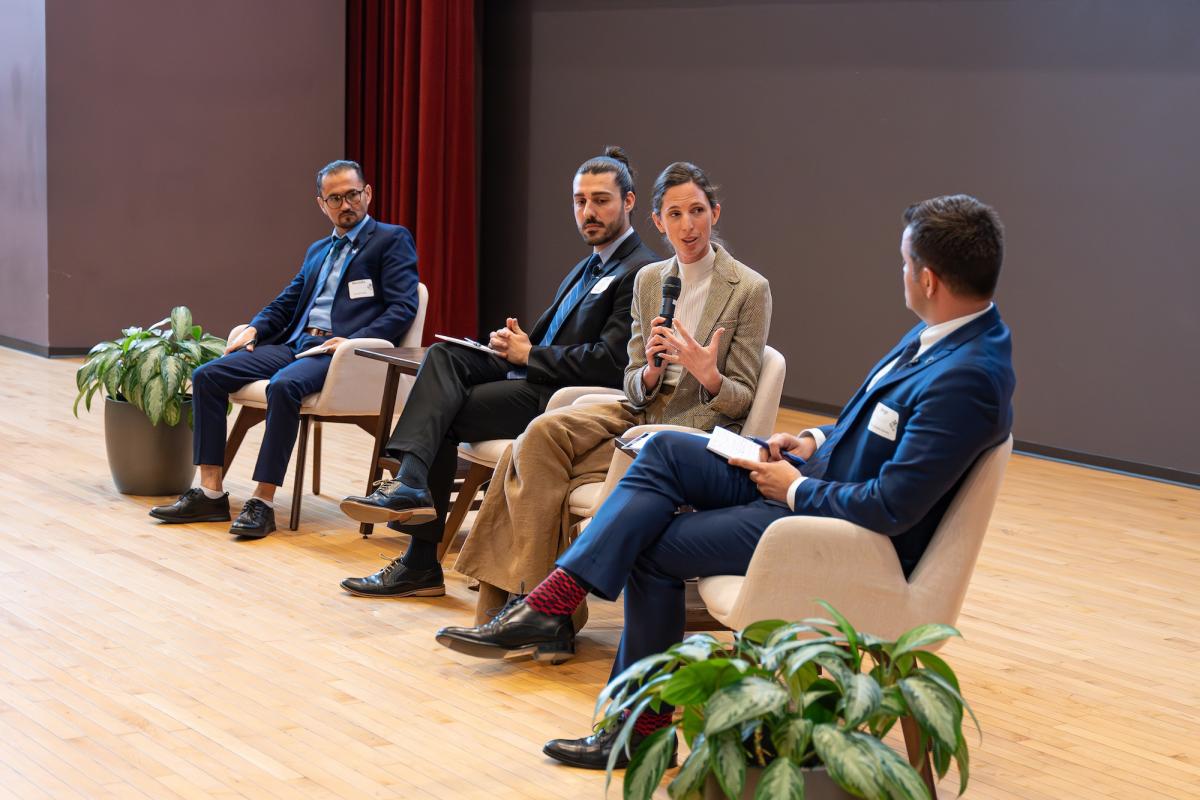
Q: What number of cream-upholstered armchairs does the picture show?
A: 4